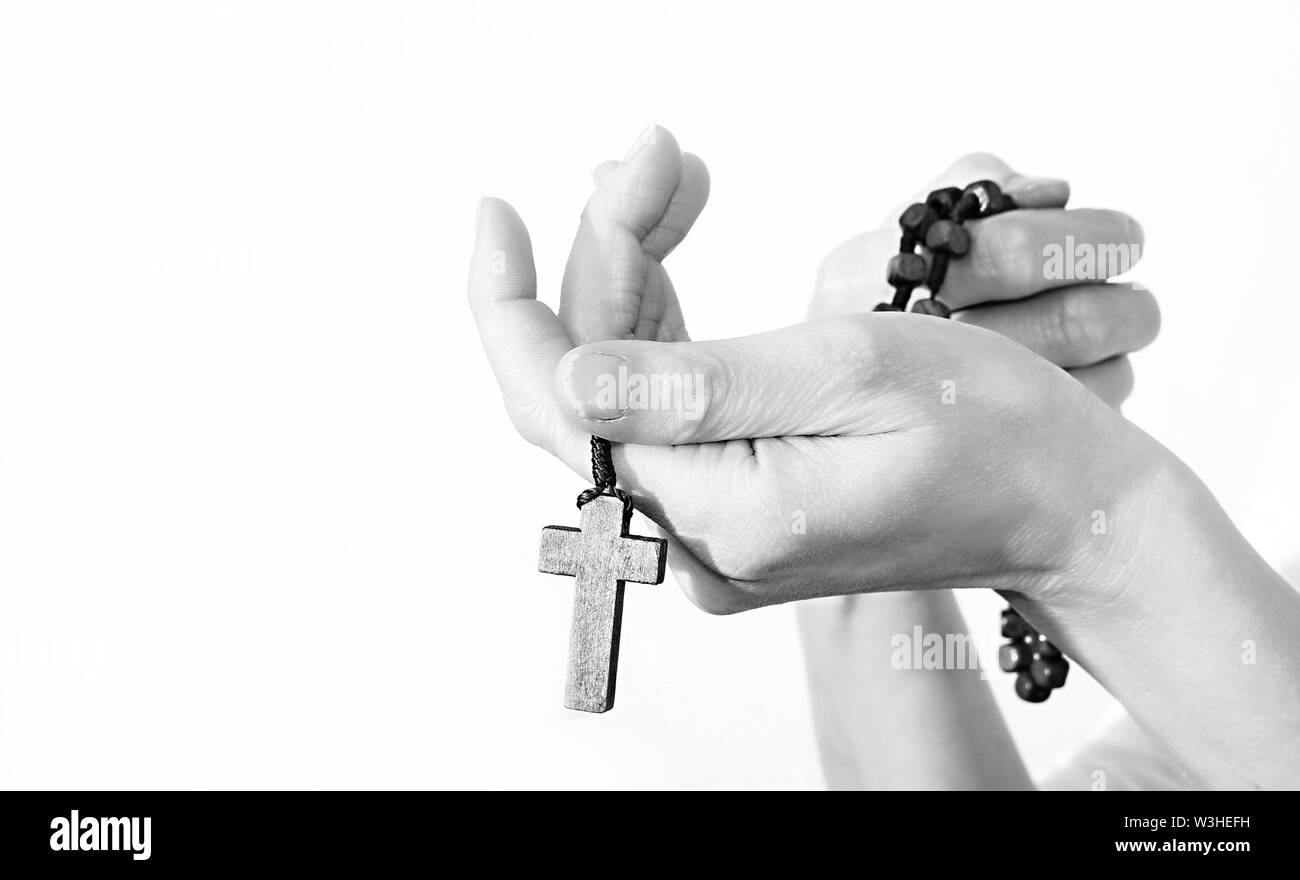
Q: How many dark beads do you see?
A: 13